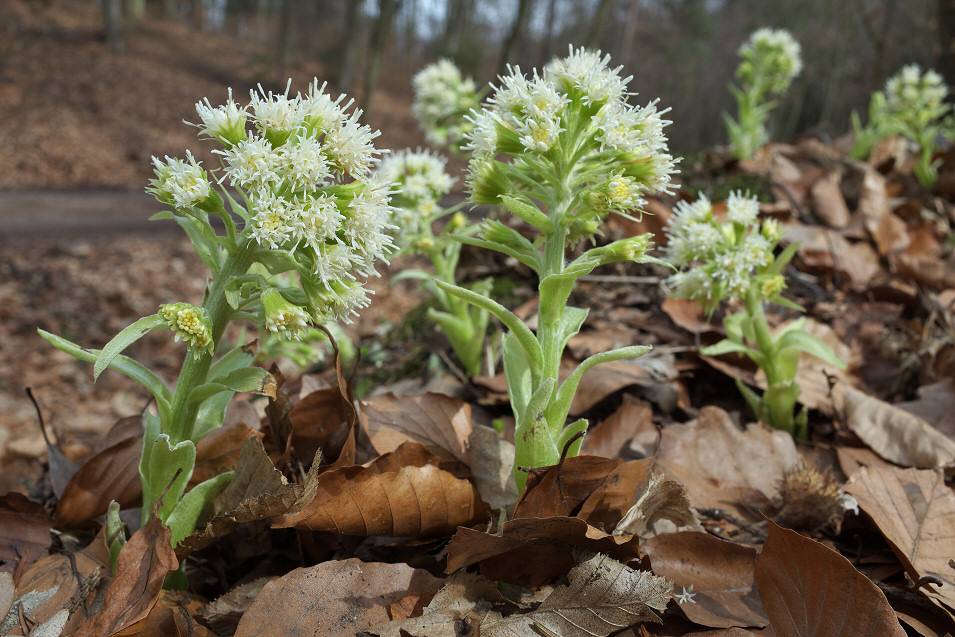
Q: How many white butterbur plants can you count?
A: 7